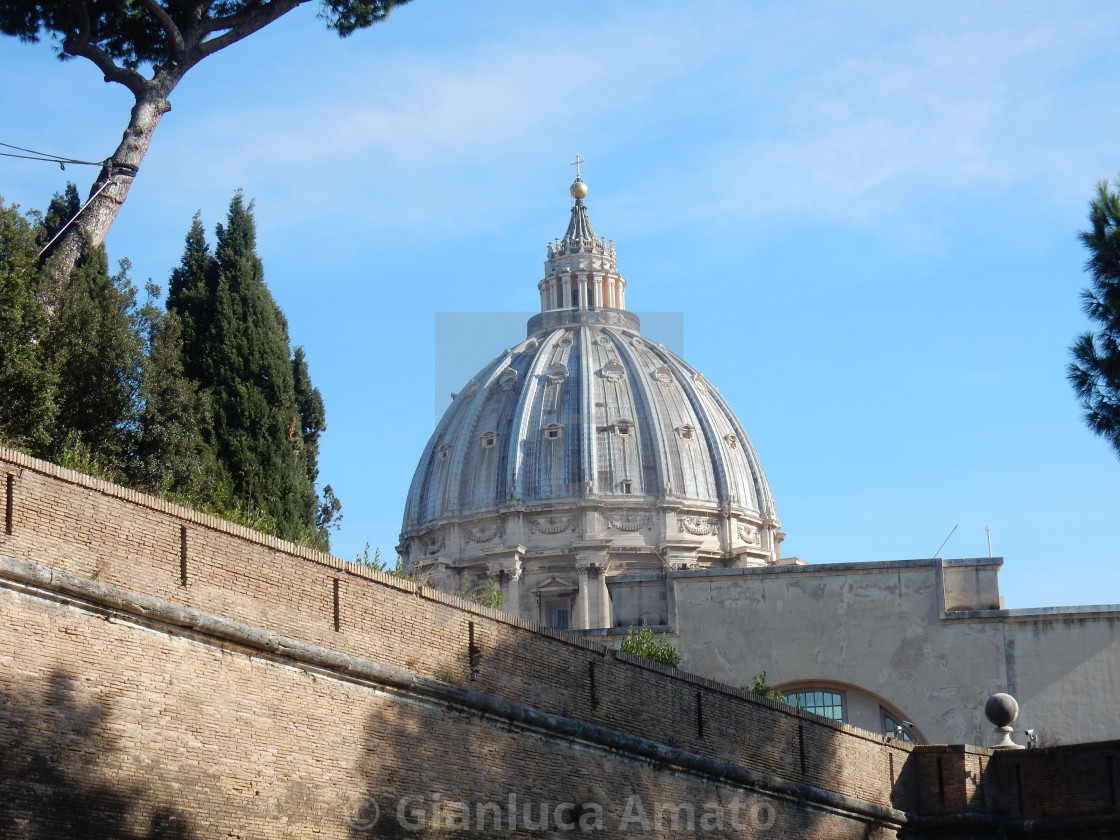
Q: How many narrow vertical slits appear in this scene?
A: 12